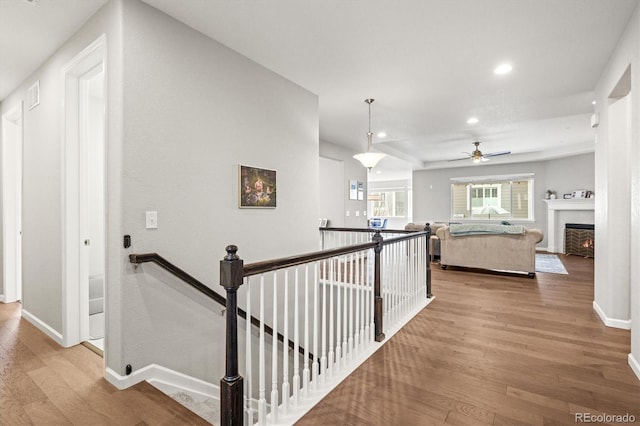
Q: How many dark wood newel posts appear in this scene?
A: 3